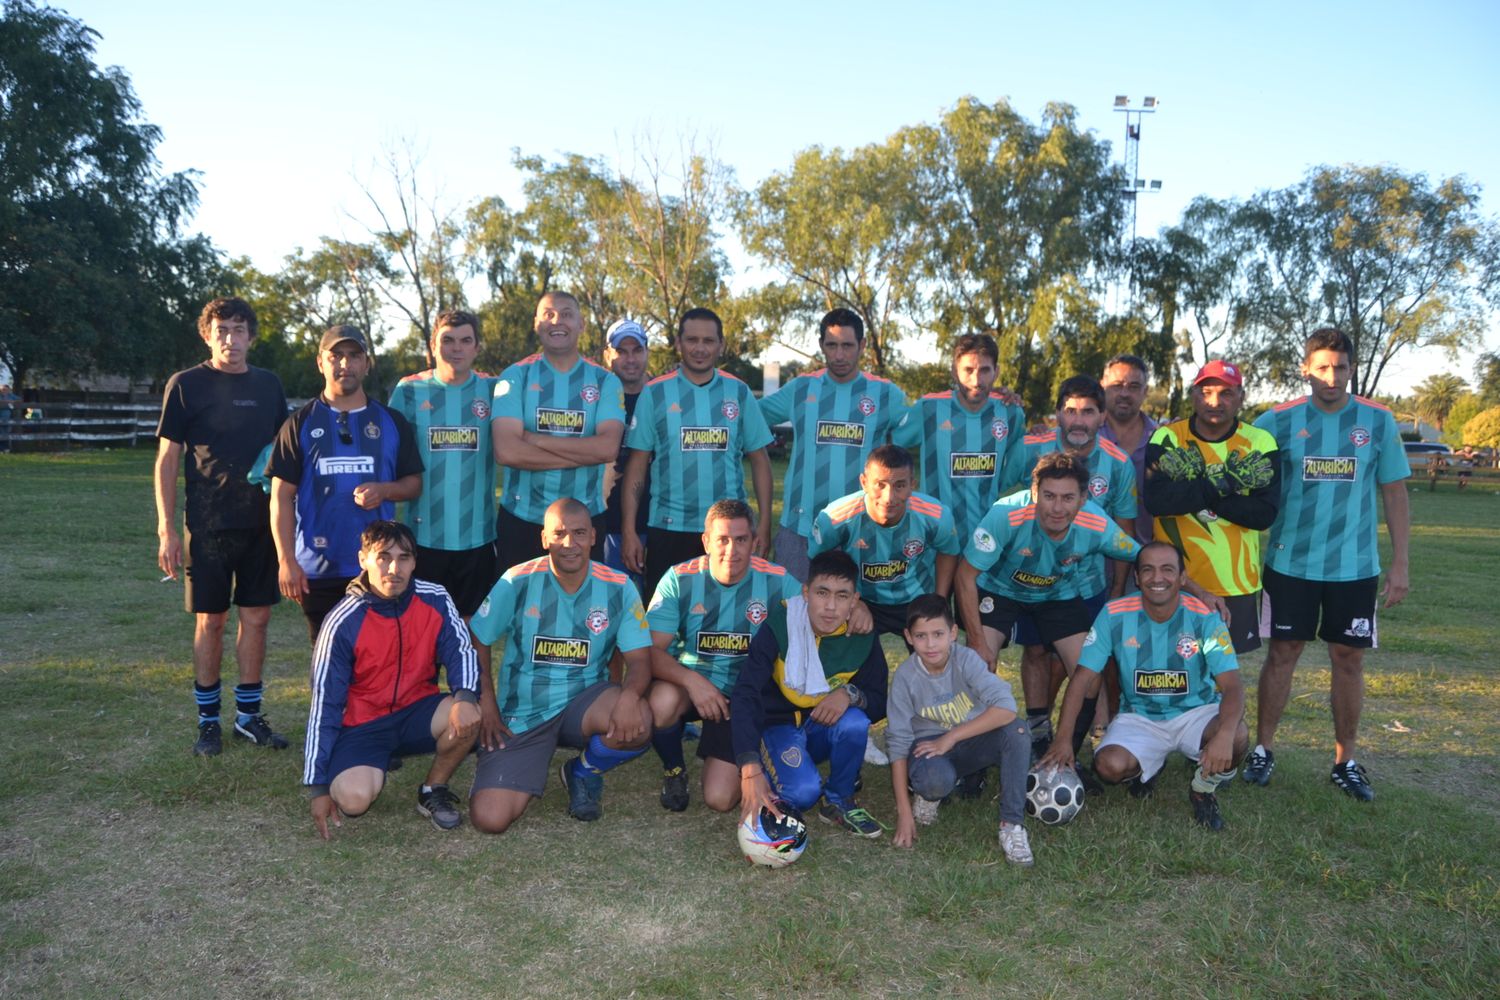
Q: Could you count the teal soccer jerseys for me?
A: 12